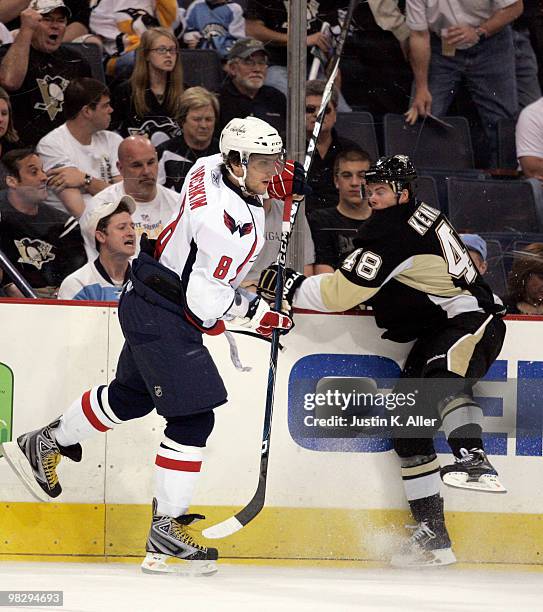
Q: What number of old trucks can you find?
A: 0